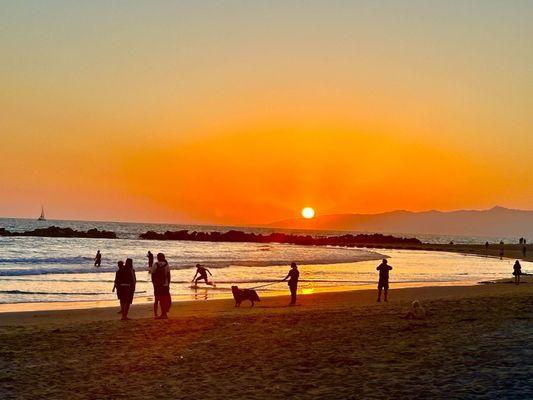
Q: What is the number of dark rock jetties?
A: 2